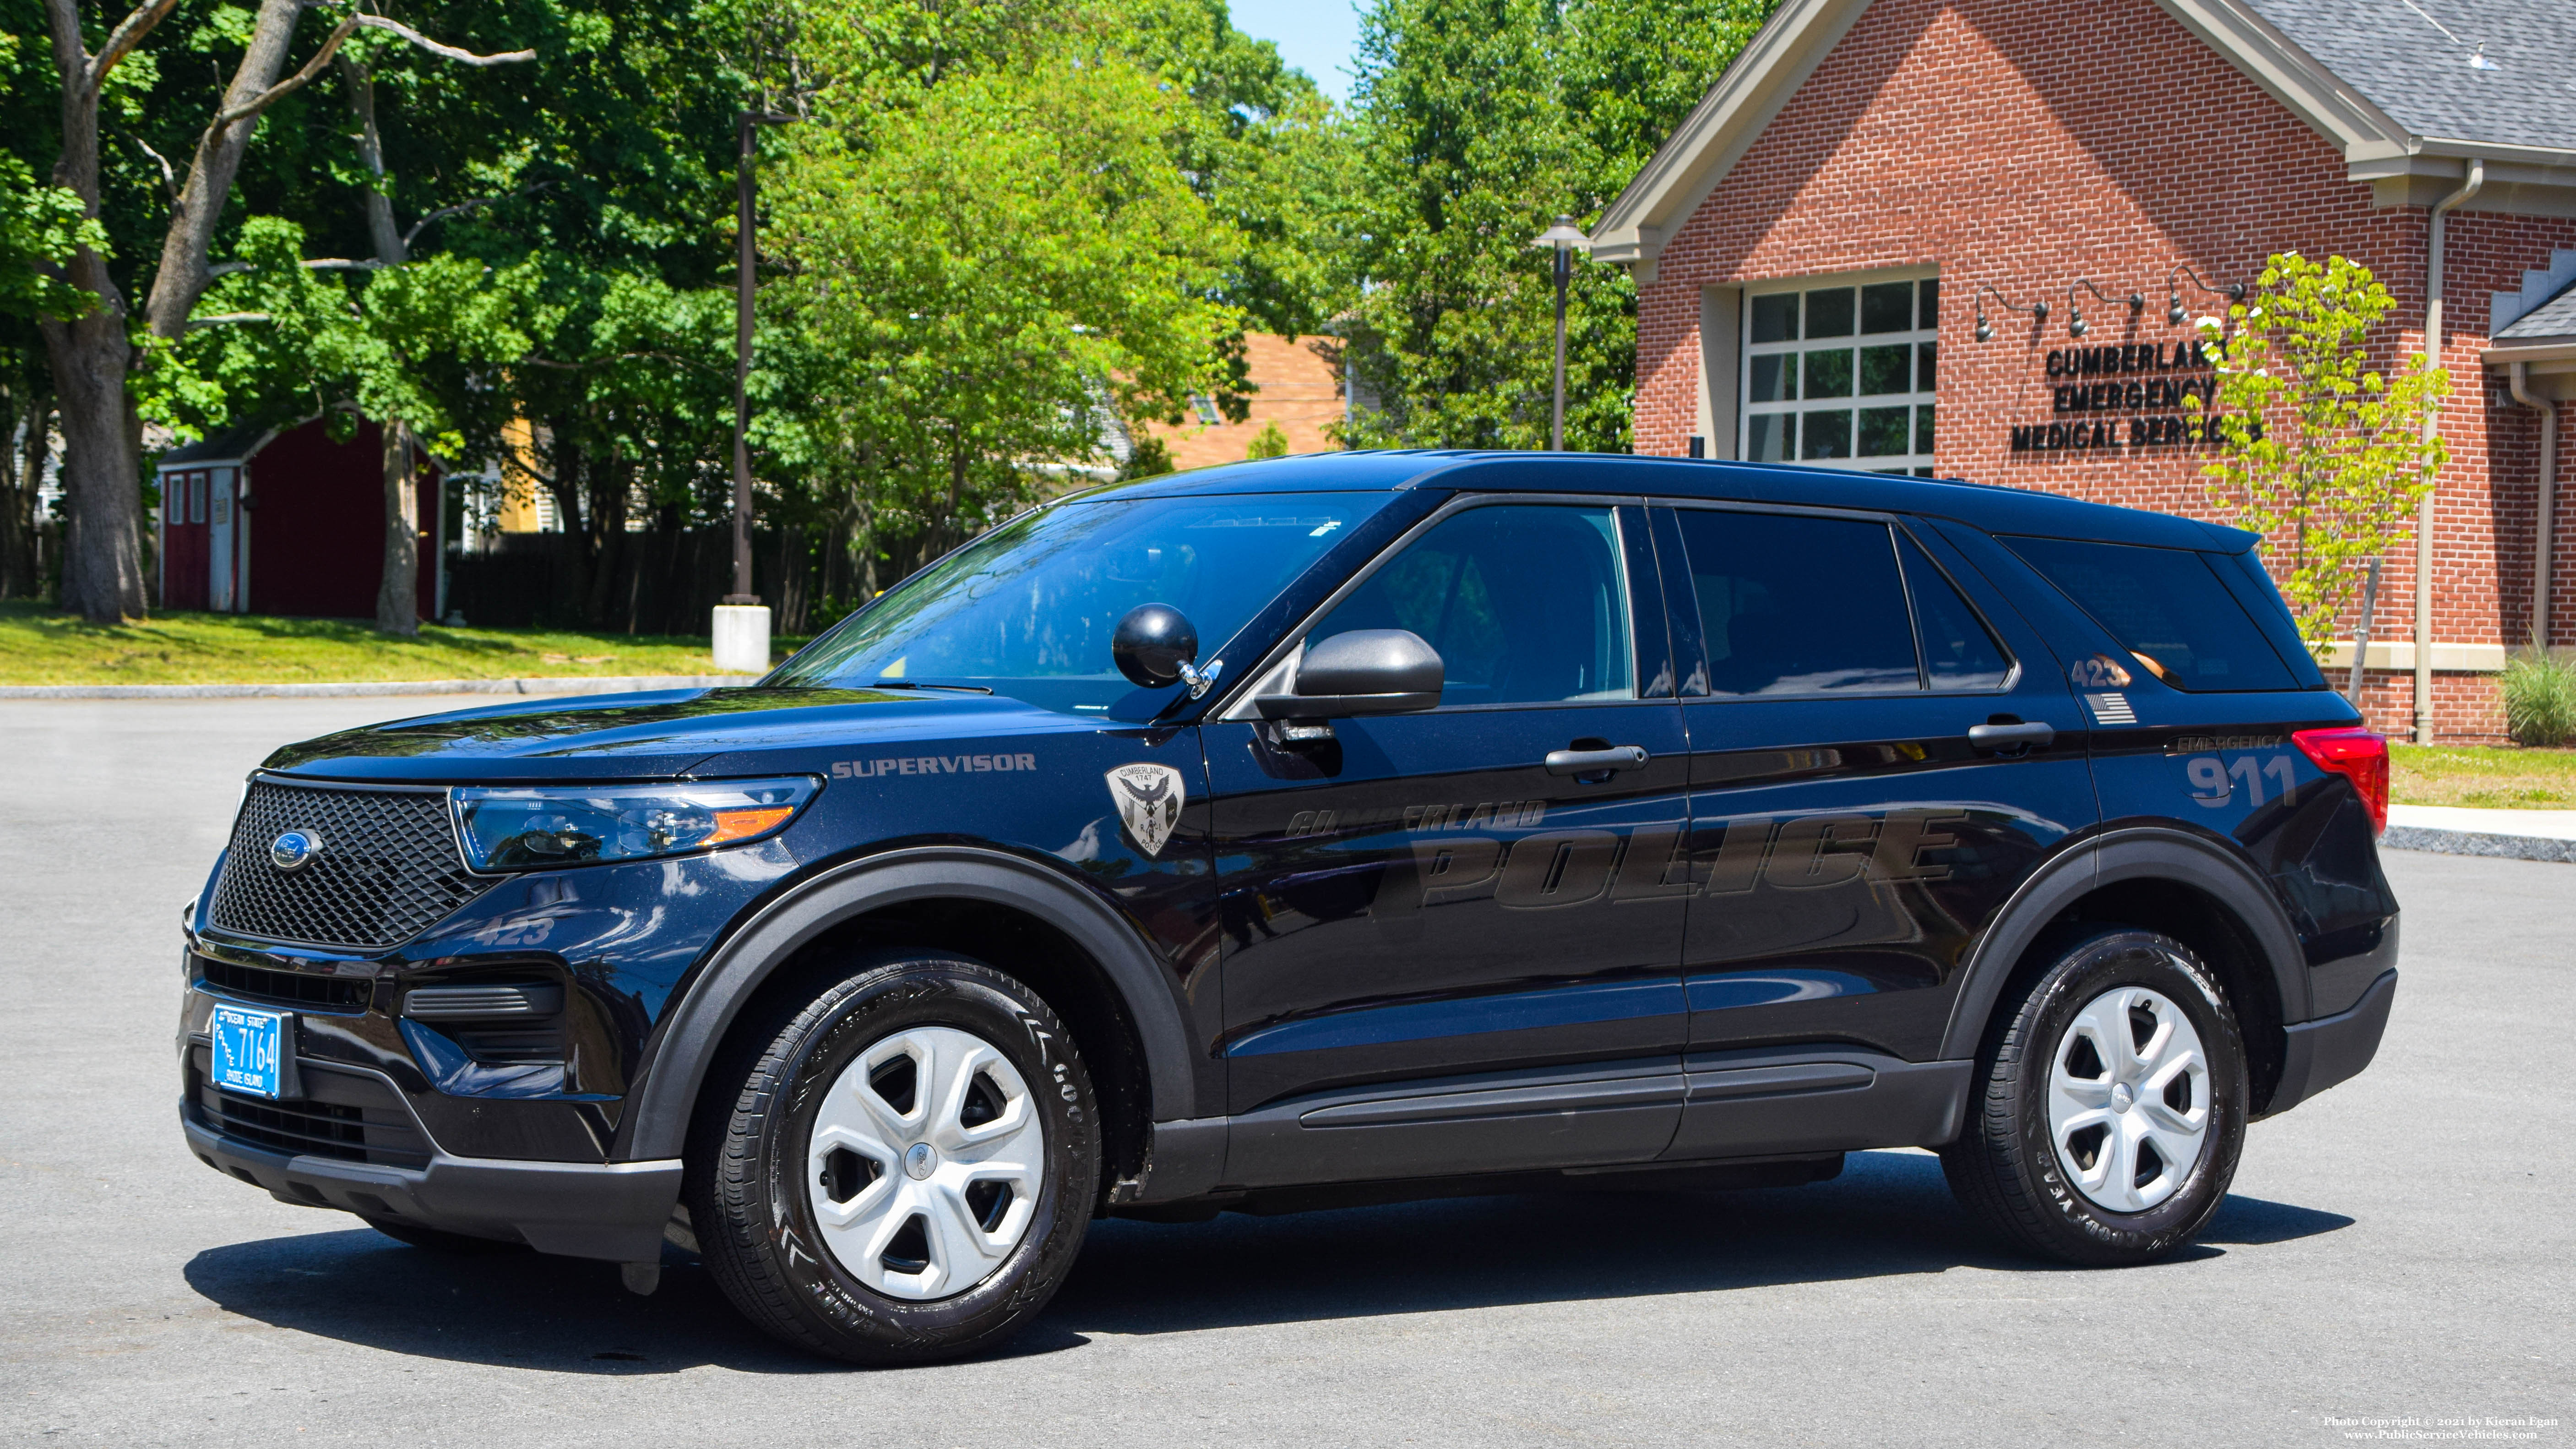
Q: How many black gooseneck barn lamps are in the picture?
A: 3